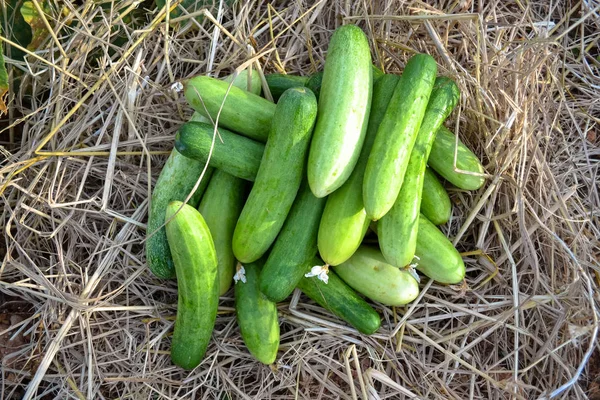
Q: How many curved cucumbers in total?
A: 1